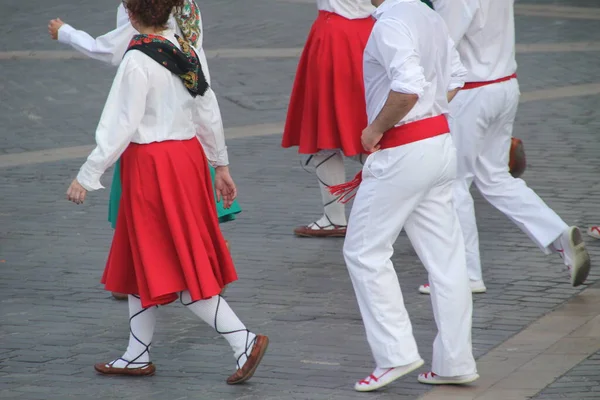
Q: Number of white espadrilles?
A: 5